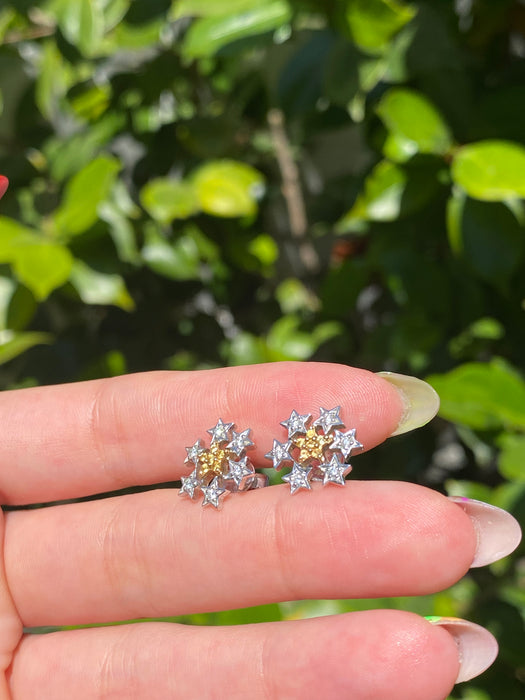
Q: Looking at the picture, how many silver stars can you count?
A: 12